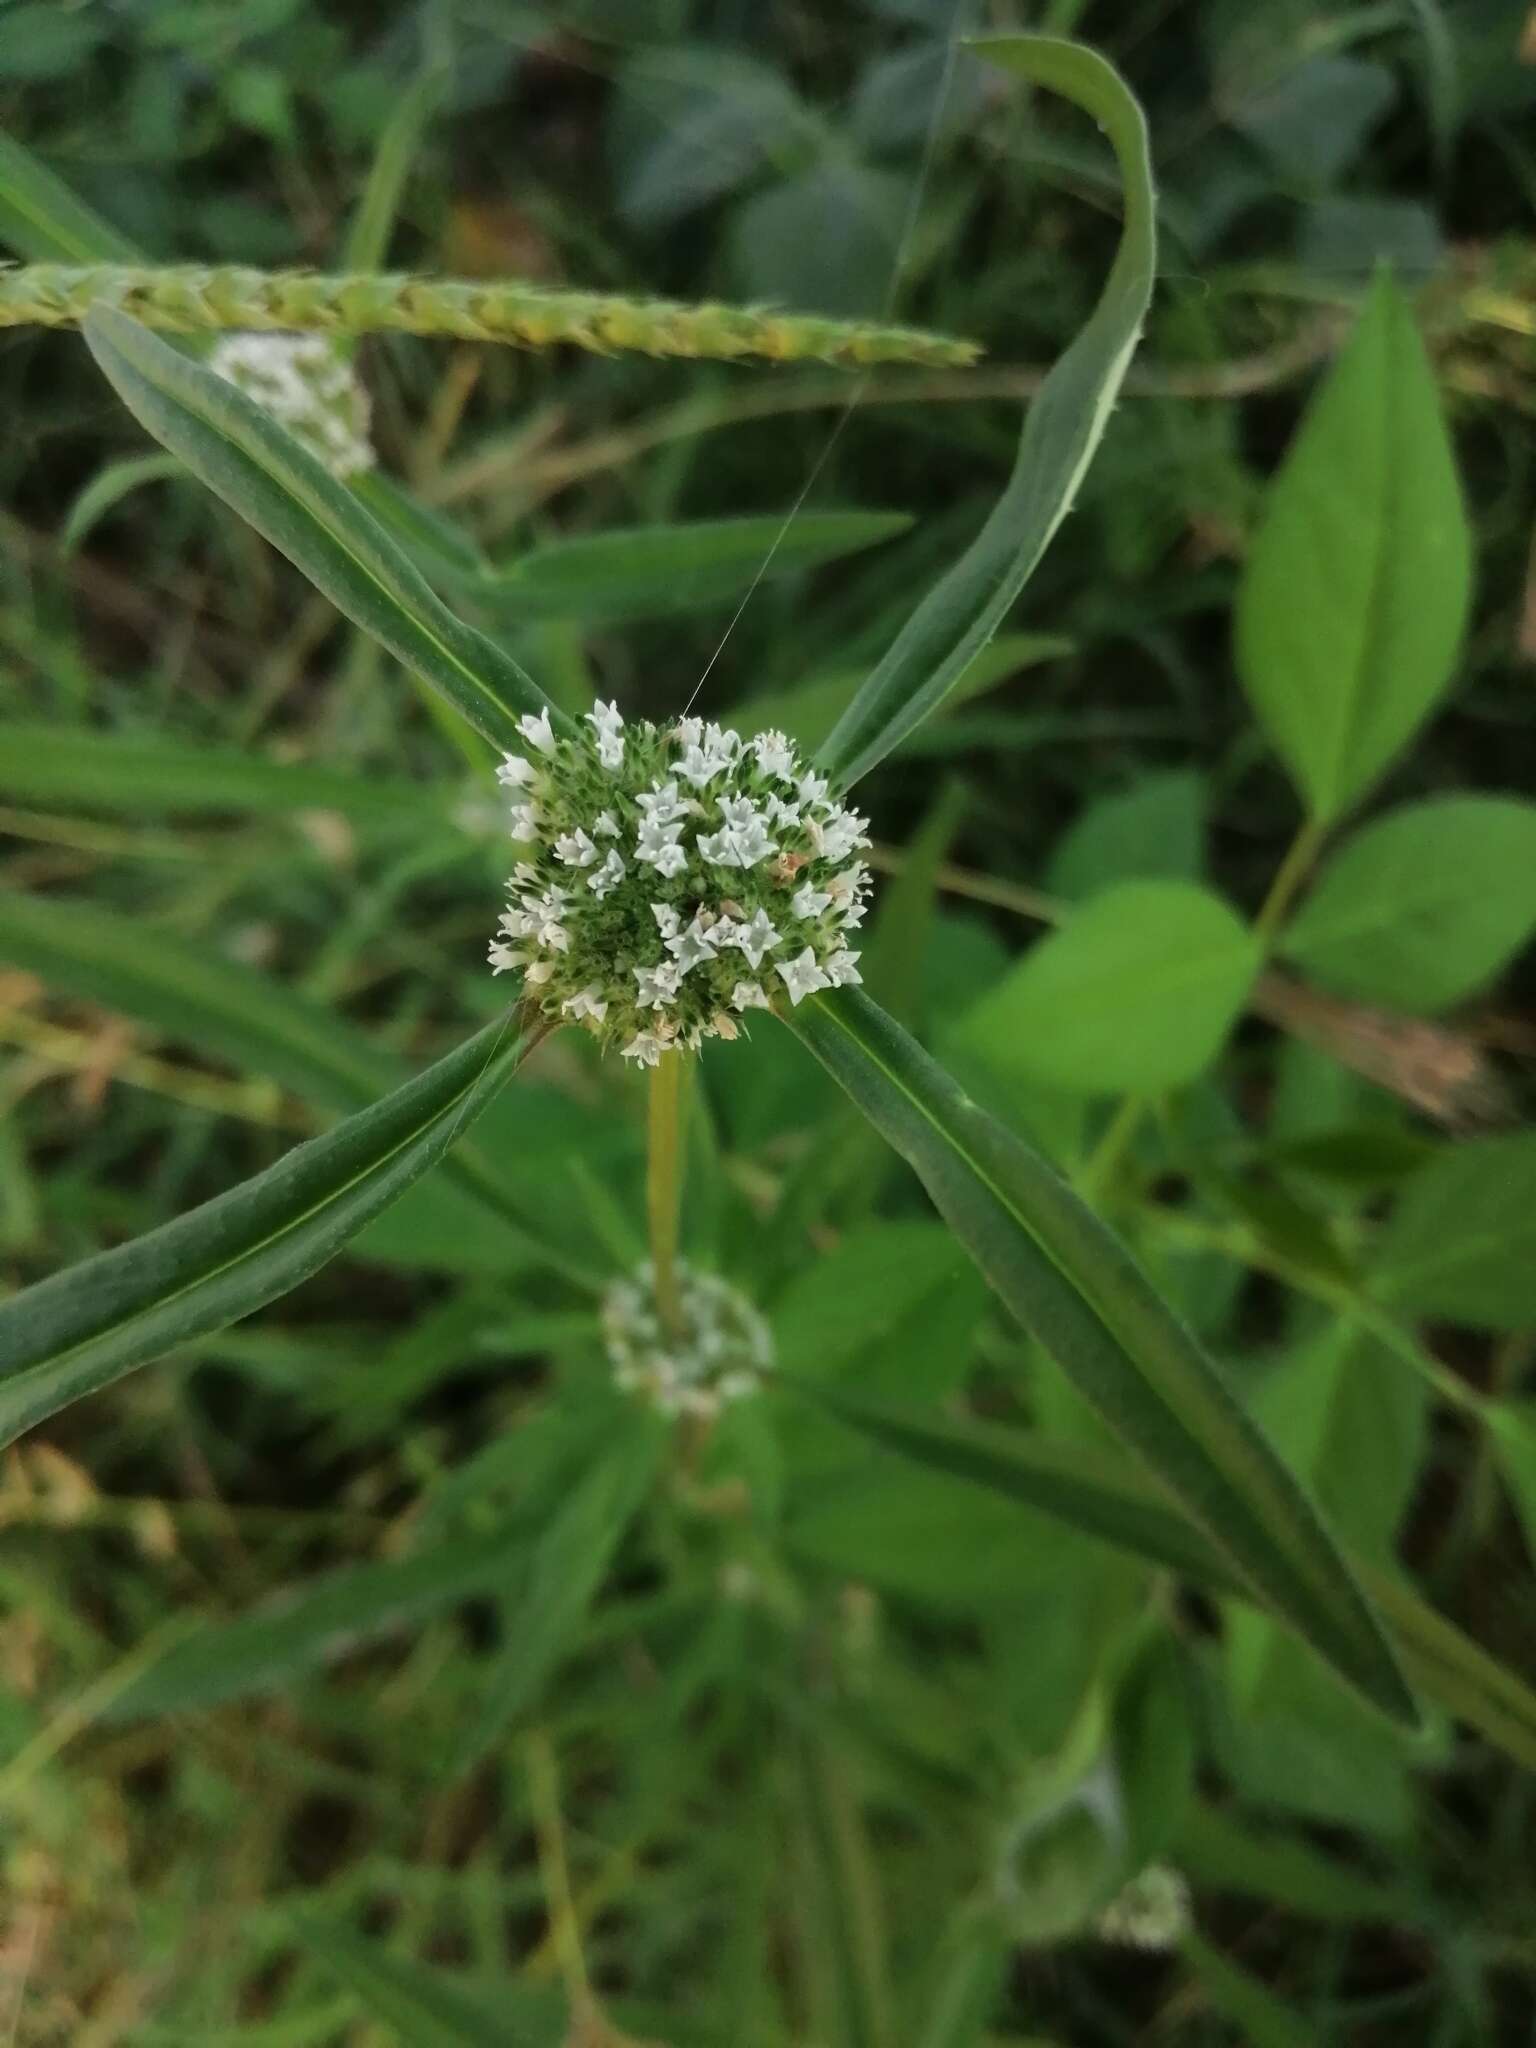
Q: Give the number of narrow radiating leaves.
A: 4